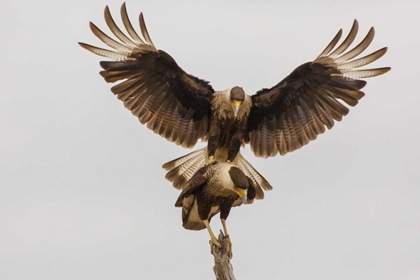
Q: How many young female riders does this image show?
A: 0